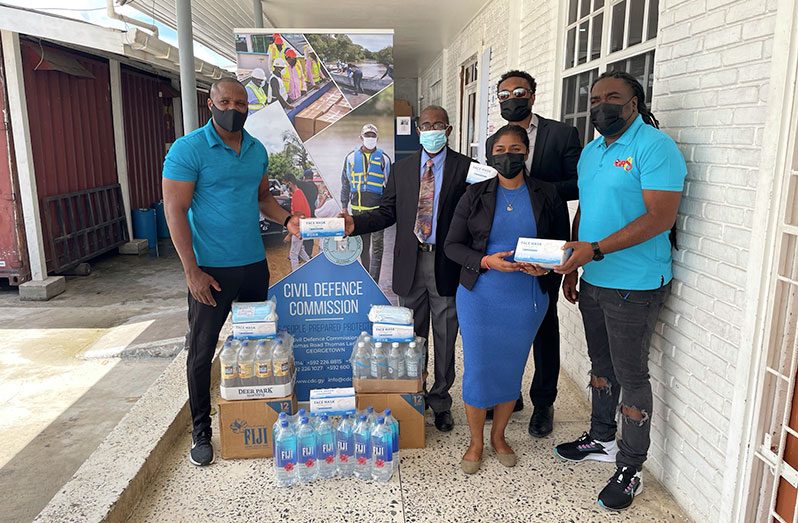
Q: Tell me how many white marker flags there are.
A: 0